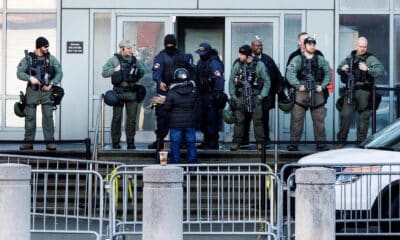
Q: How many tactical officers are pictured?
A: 7